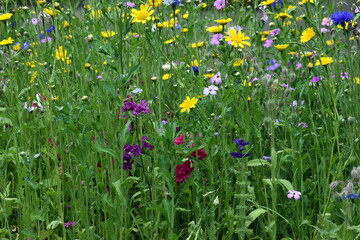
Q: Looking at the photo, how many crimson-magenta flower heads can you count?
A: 3